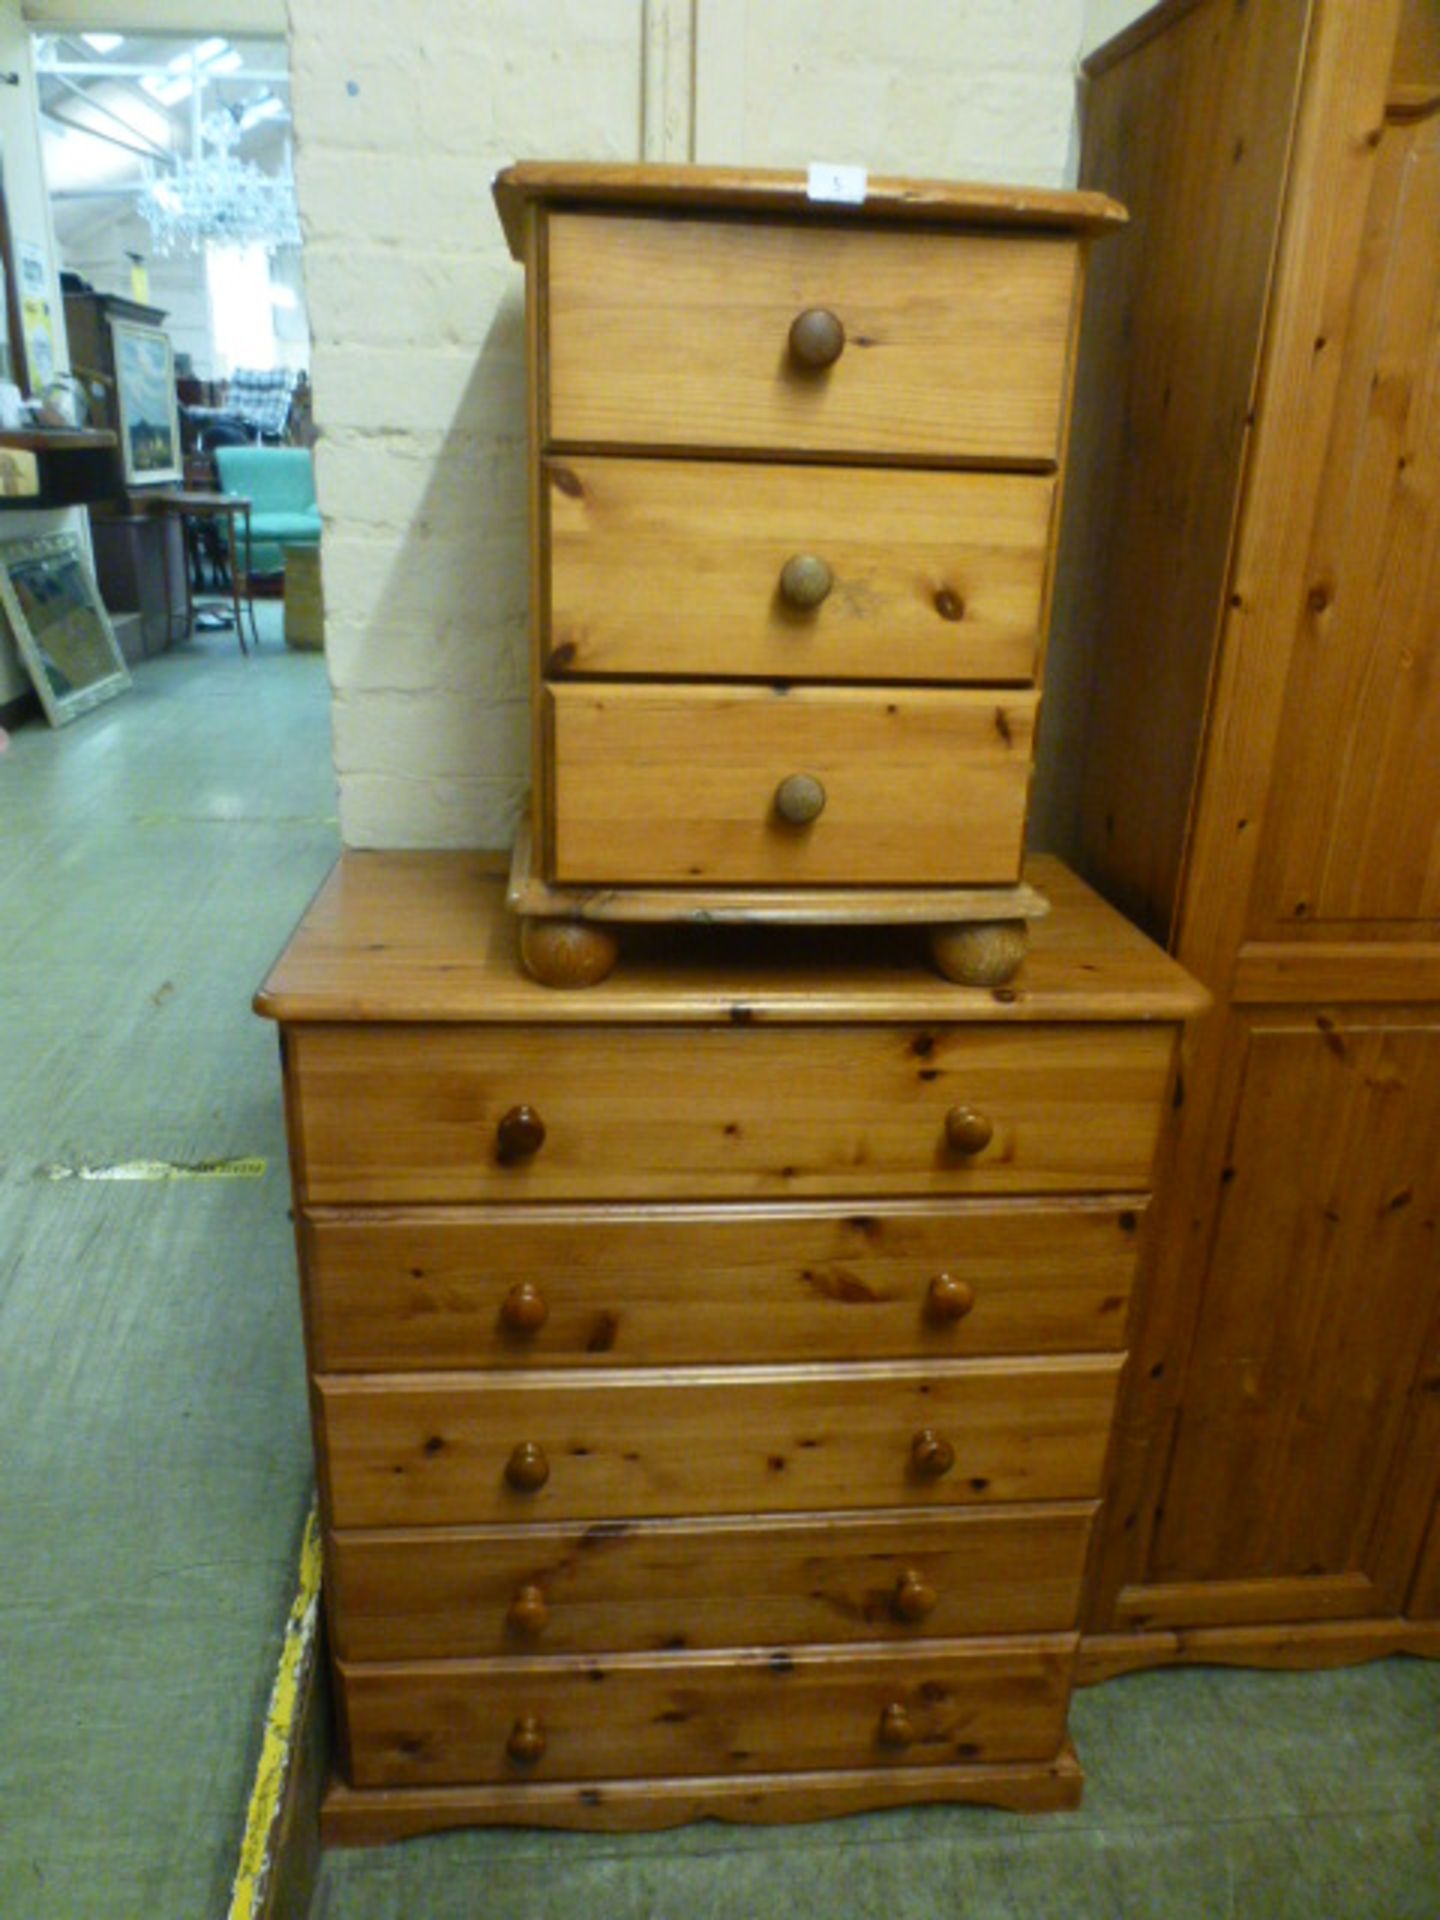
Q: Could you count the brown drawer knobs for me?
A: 13